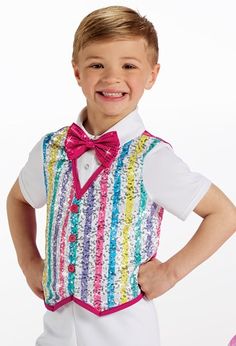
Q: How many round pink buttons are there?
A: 3